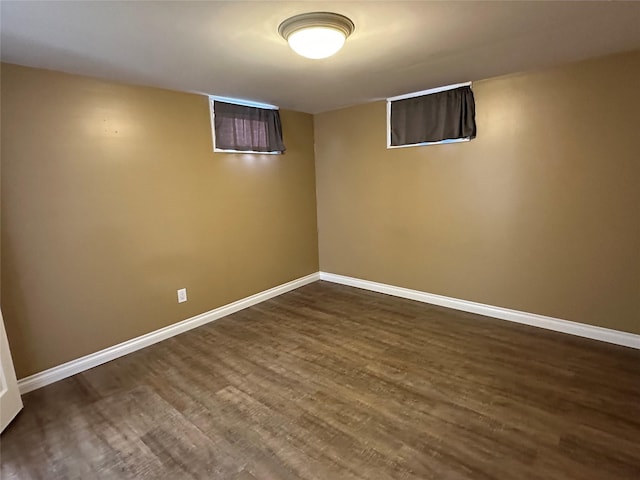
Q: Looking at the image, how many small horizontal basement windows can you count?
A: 2